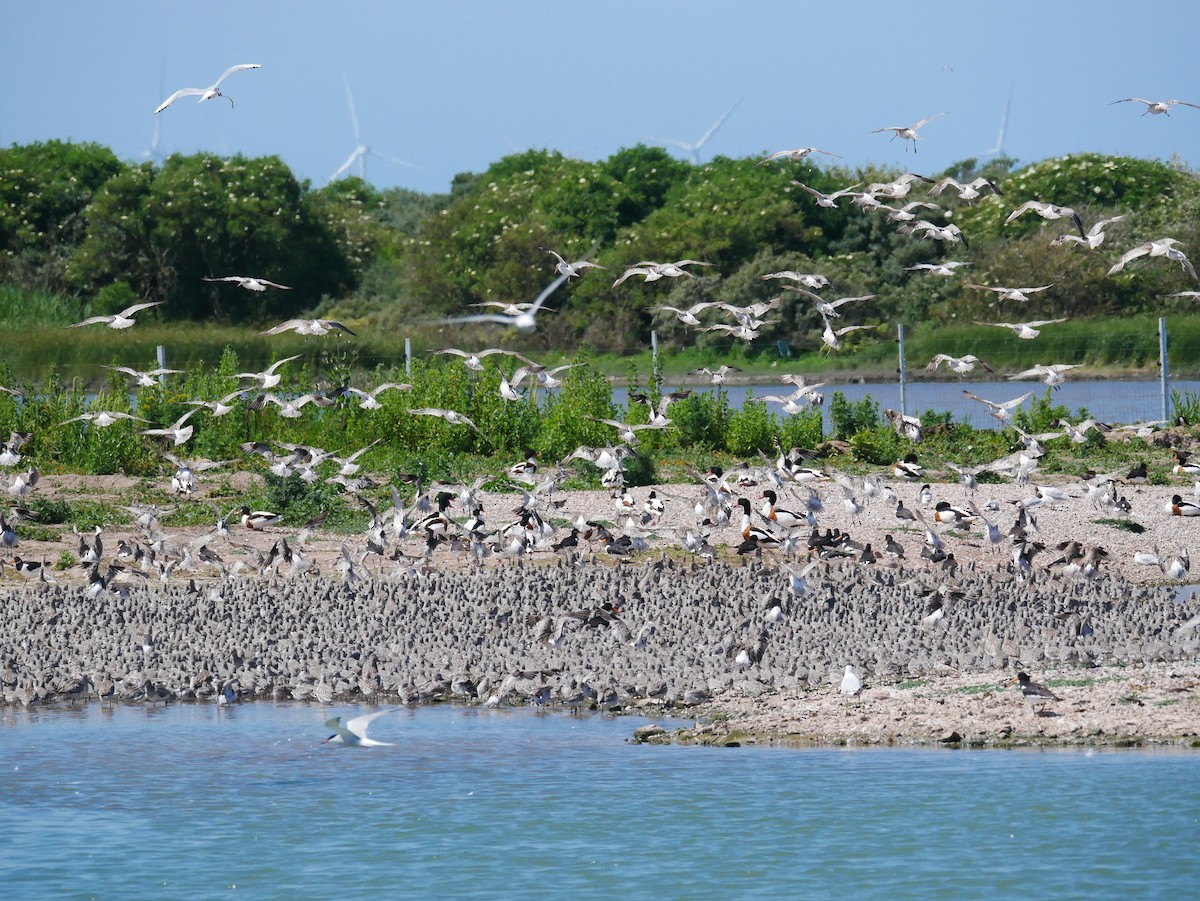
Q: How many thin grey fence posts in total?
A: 5